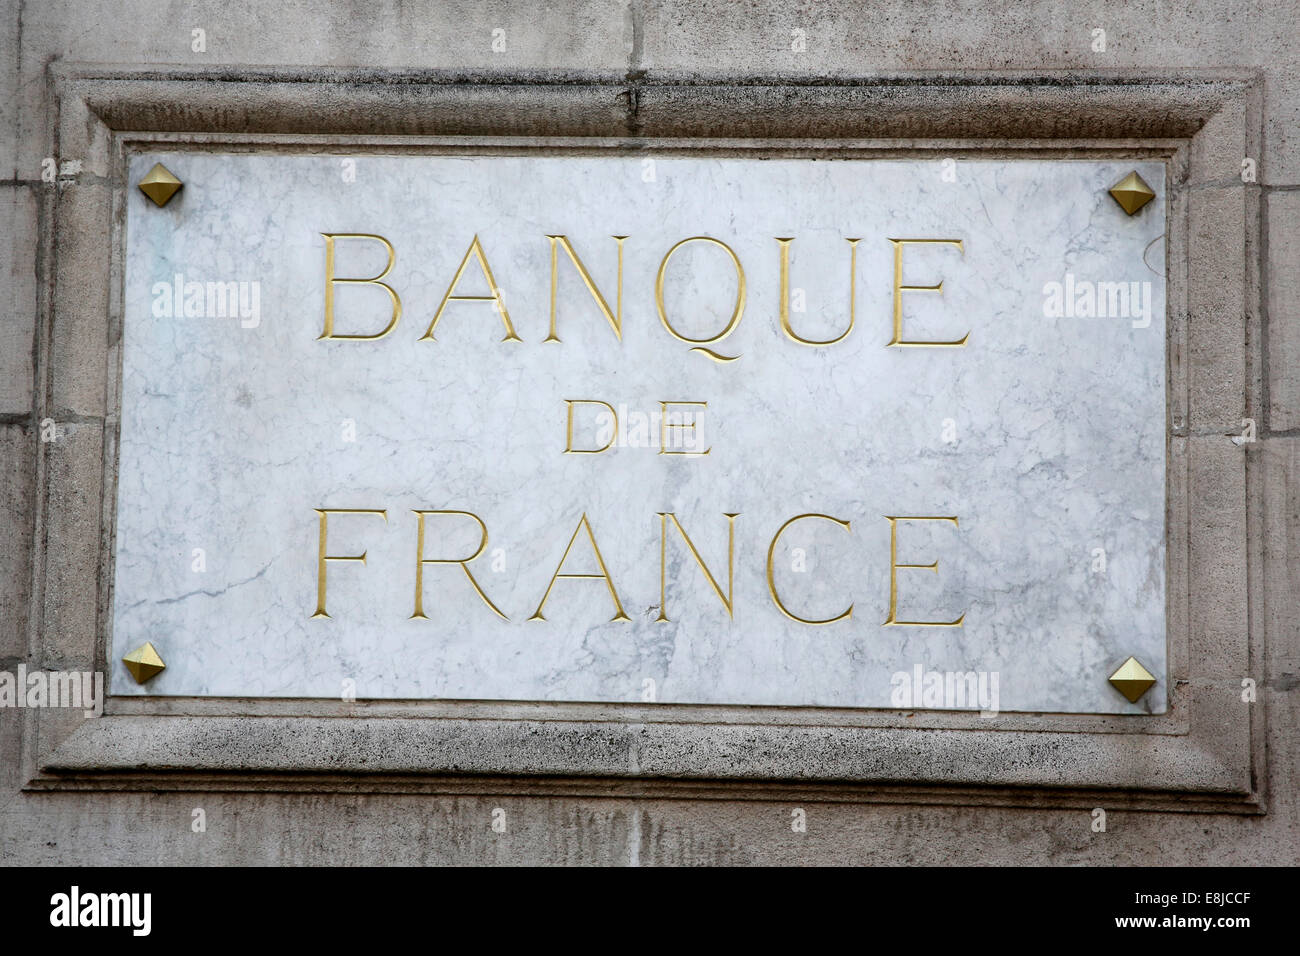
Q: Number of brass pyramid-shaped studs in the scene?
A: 4